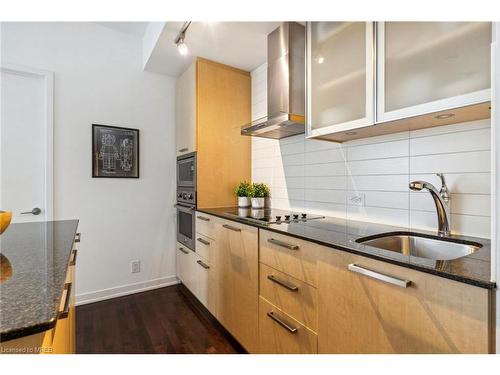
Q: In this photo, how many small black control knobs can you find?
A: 4